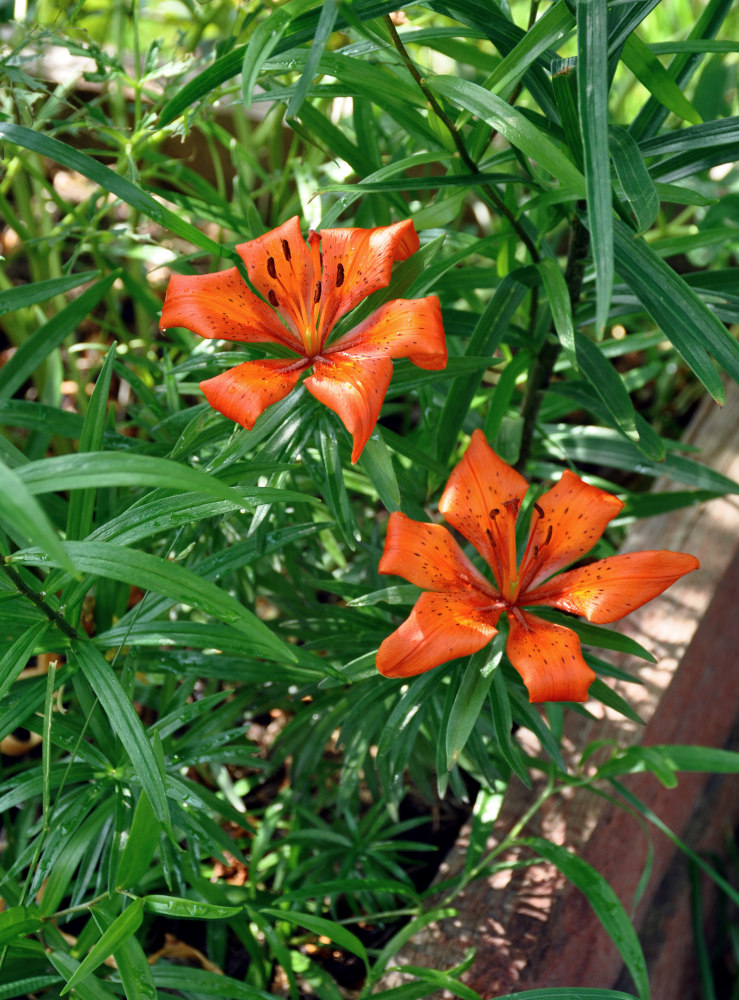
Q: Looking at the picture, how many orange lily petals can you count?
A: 12